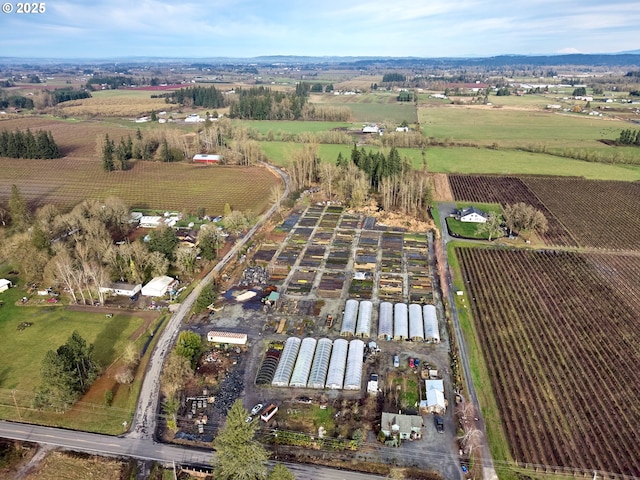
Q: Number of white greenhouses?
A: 11